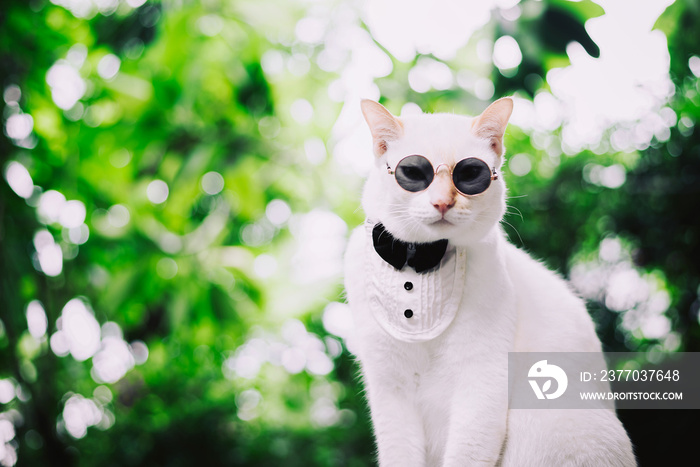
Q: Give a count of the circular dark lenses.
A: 2